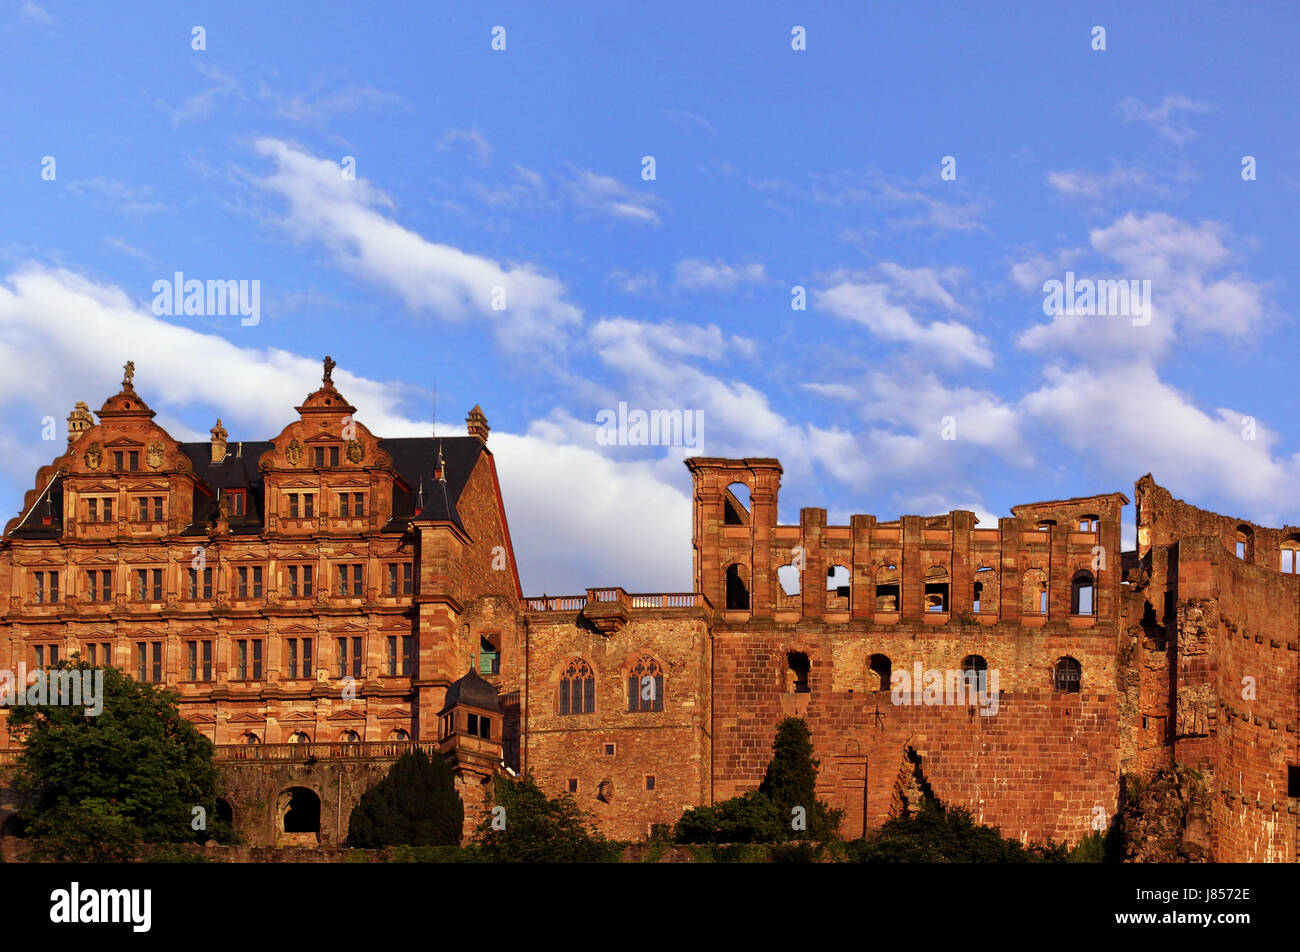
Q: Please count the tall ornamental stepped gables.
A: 2